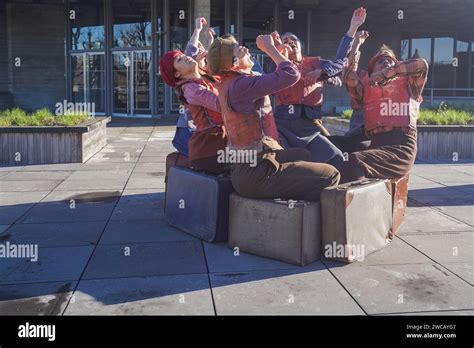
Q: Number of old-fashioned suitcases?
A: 5